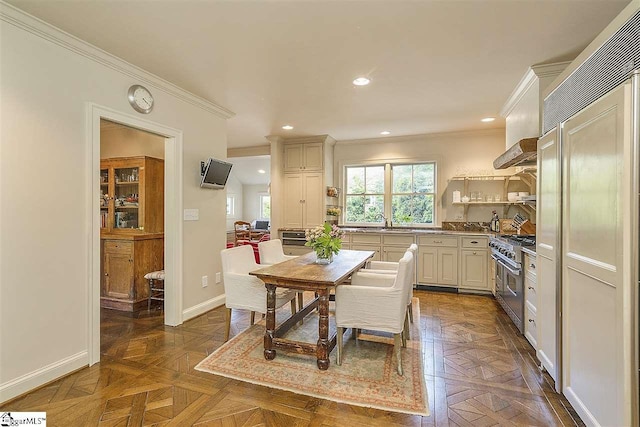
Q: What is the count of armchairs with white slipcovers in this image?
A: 4